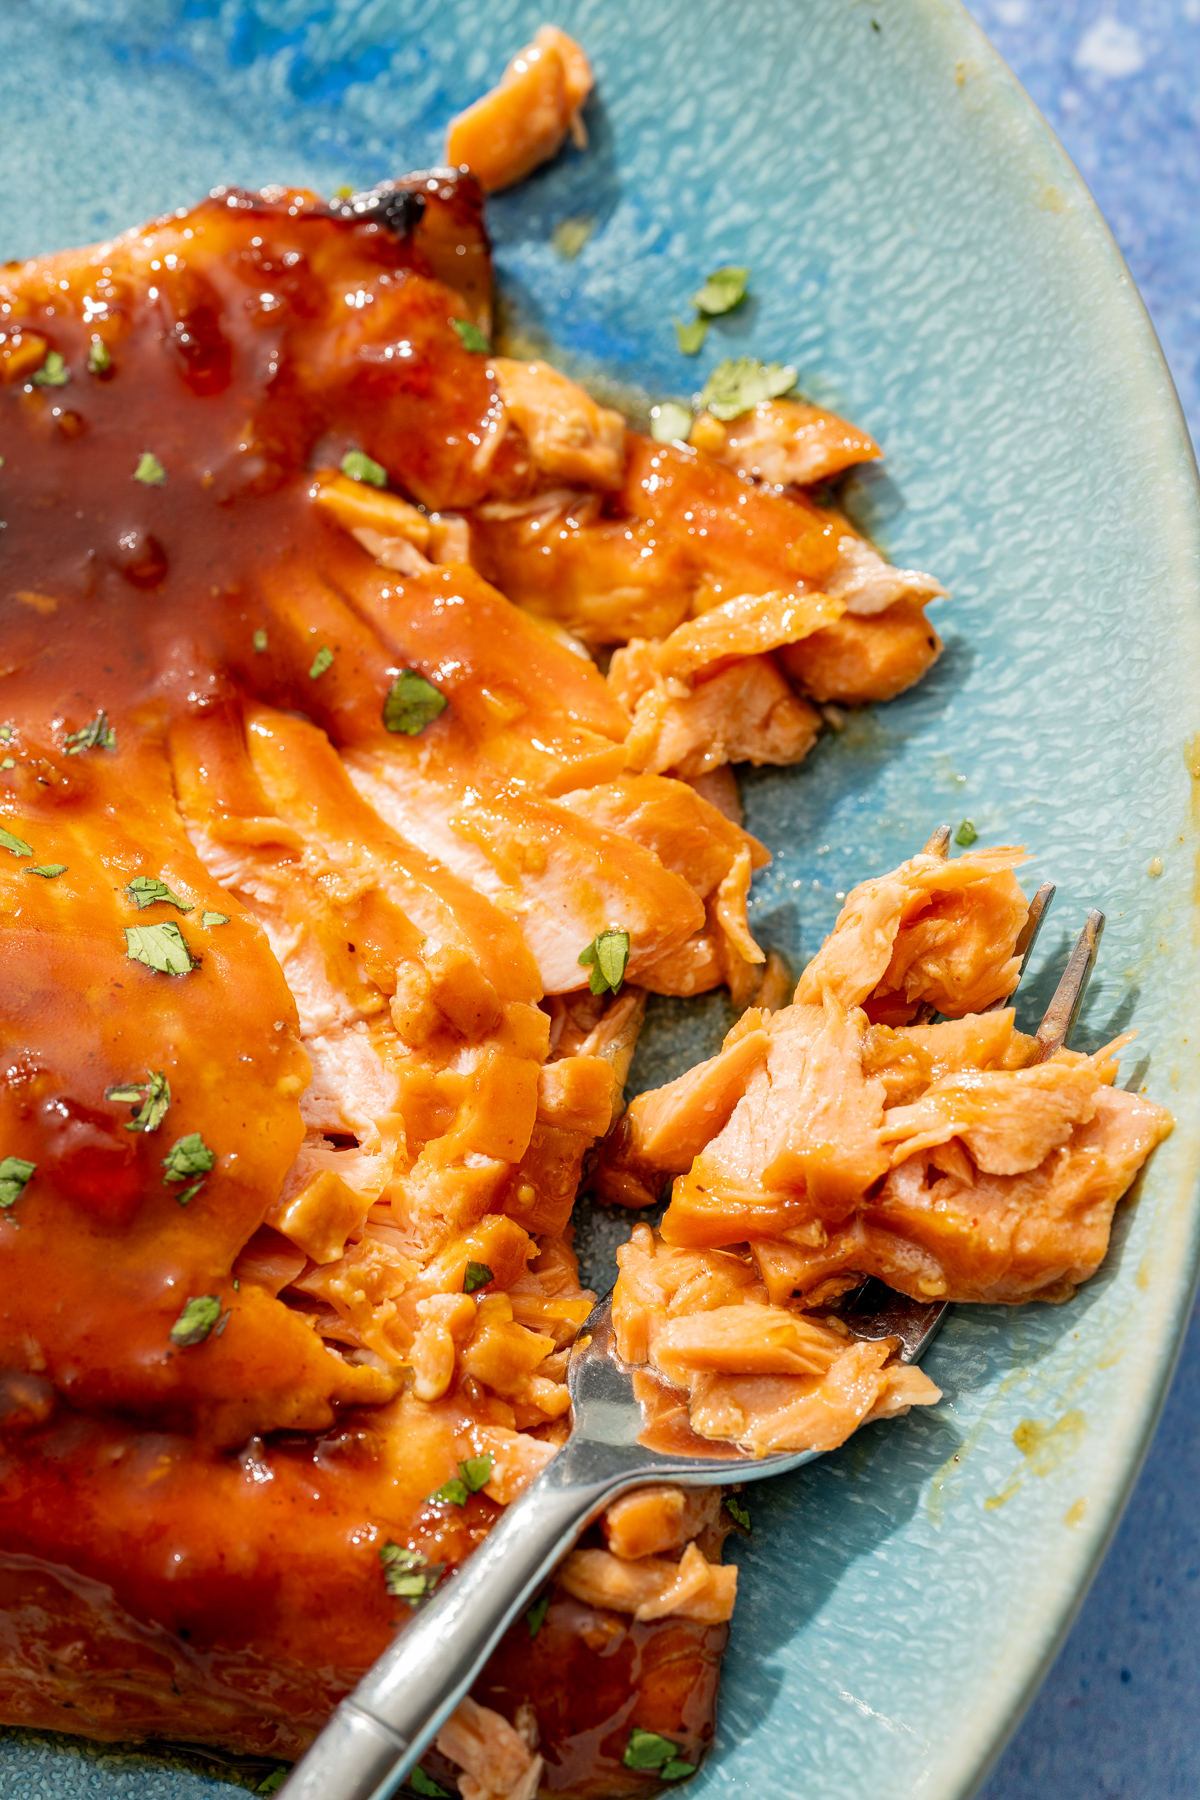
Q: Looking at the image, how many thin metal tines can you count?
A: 3